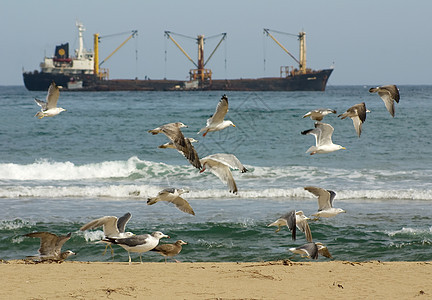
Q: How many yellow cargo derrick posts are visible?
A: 3